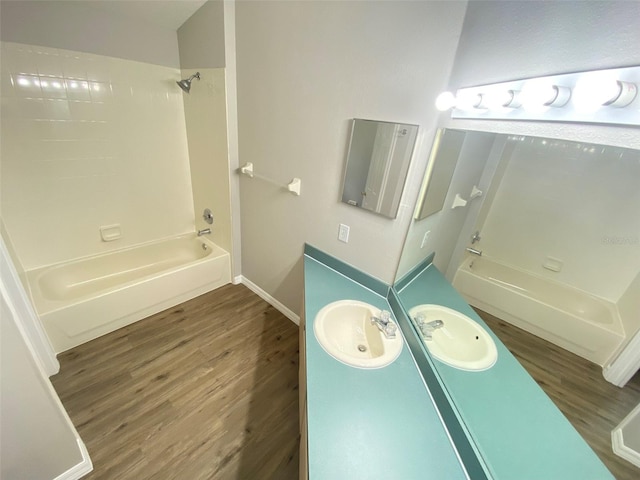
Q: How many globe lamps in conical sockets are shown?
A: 5